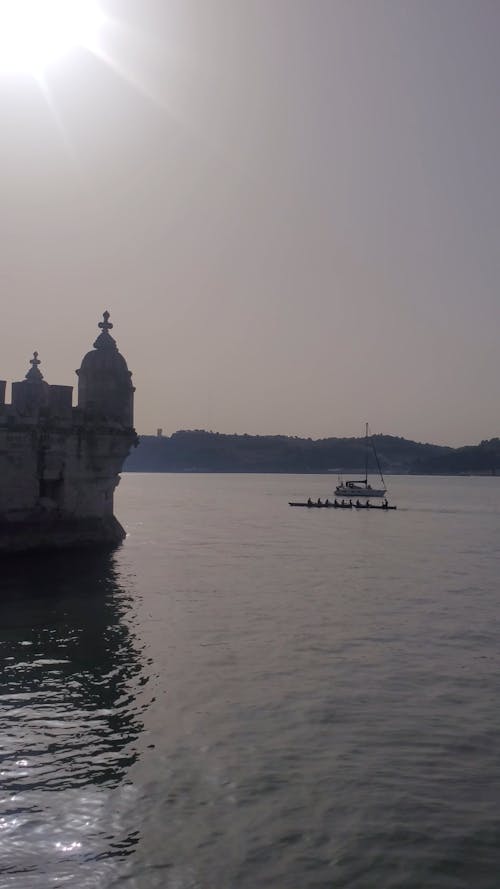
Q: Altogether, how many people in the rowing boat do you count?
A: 9